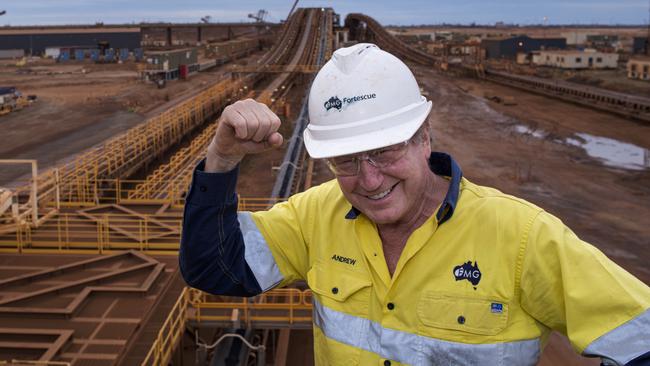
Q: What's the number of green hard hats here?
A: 0